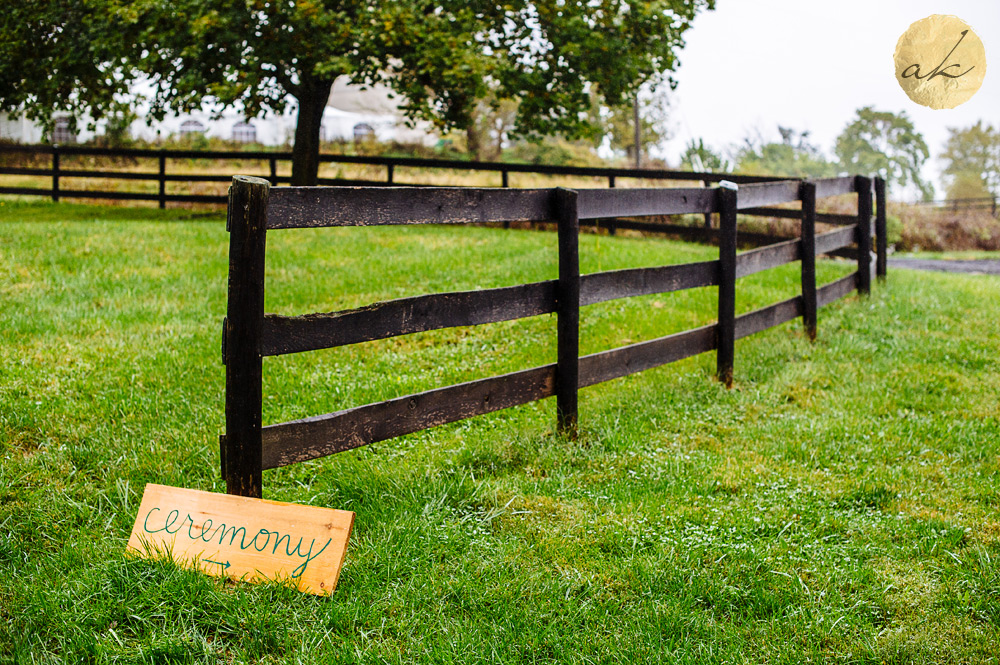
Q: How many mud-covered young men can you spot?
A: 0